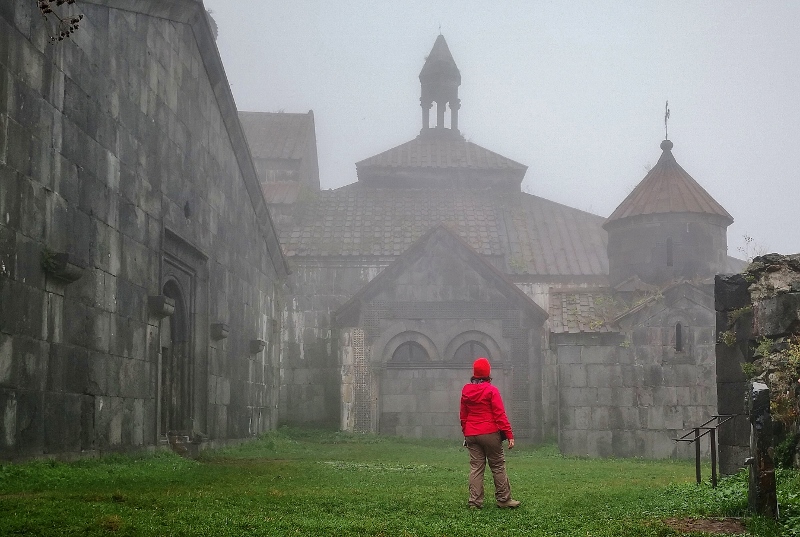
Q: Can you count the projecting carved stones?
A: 4